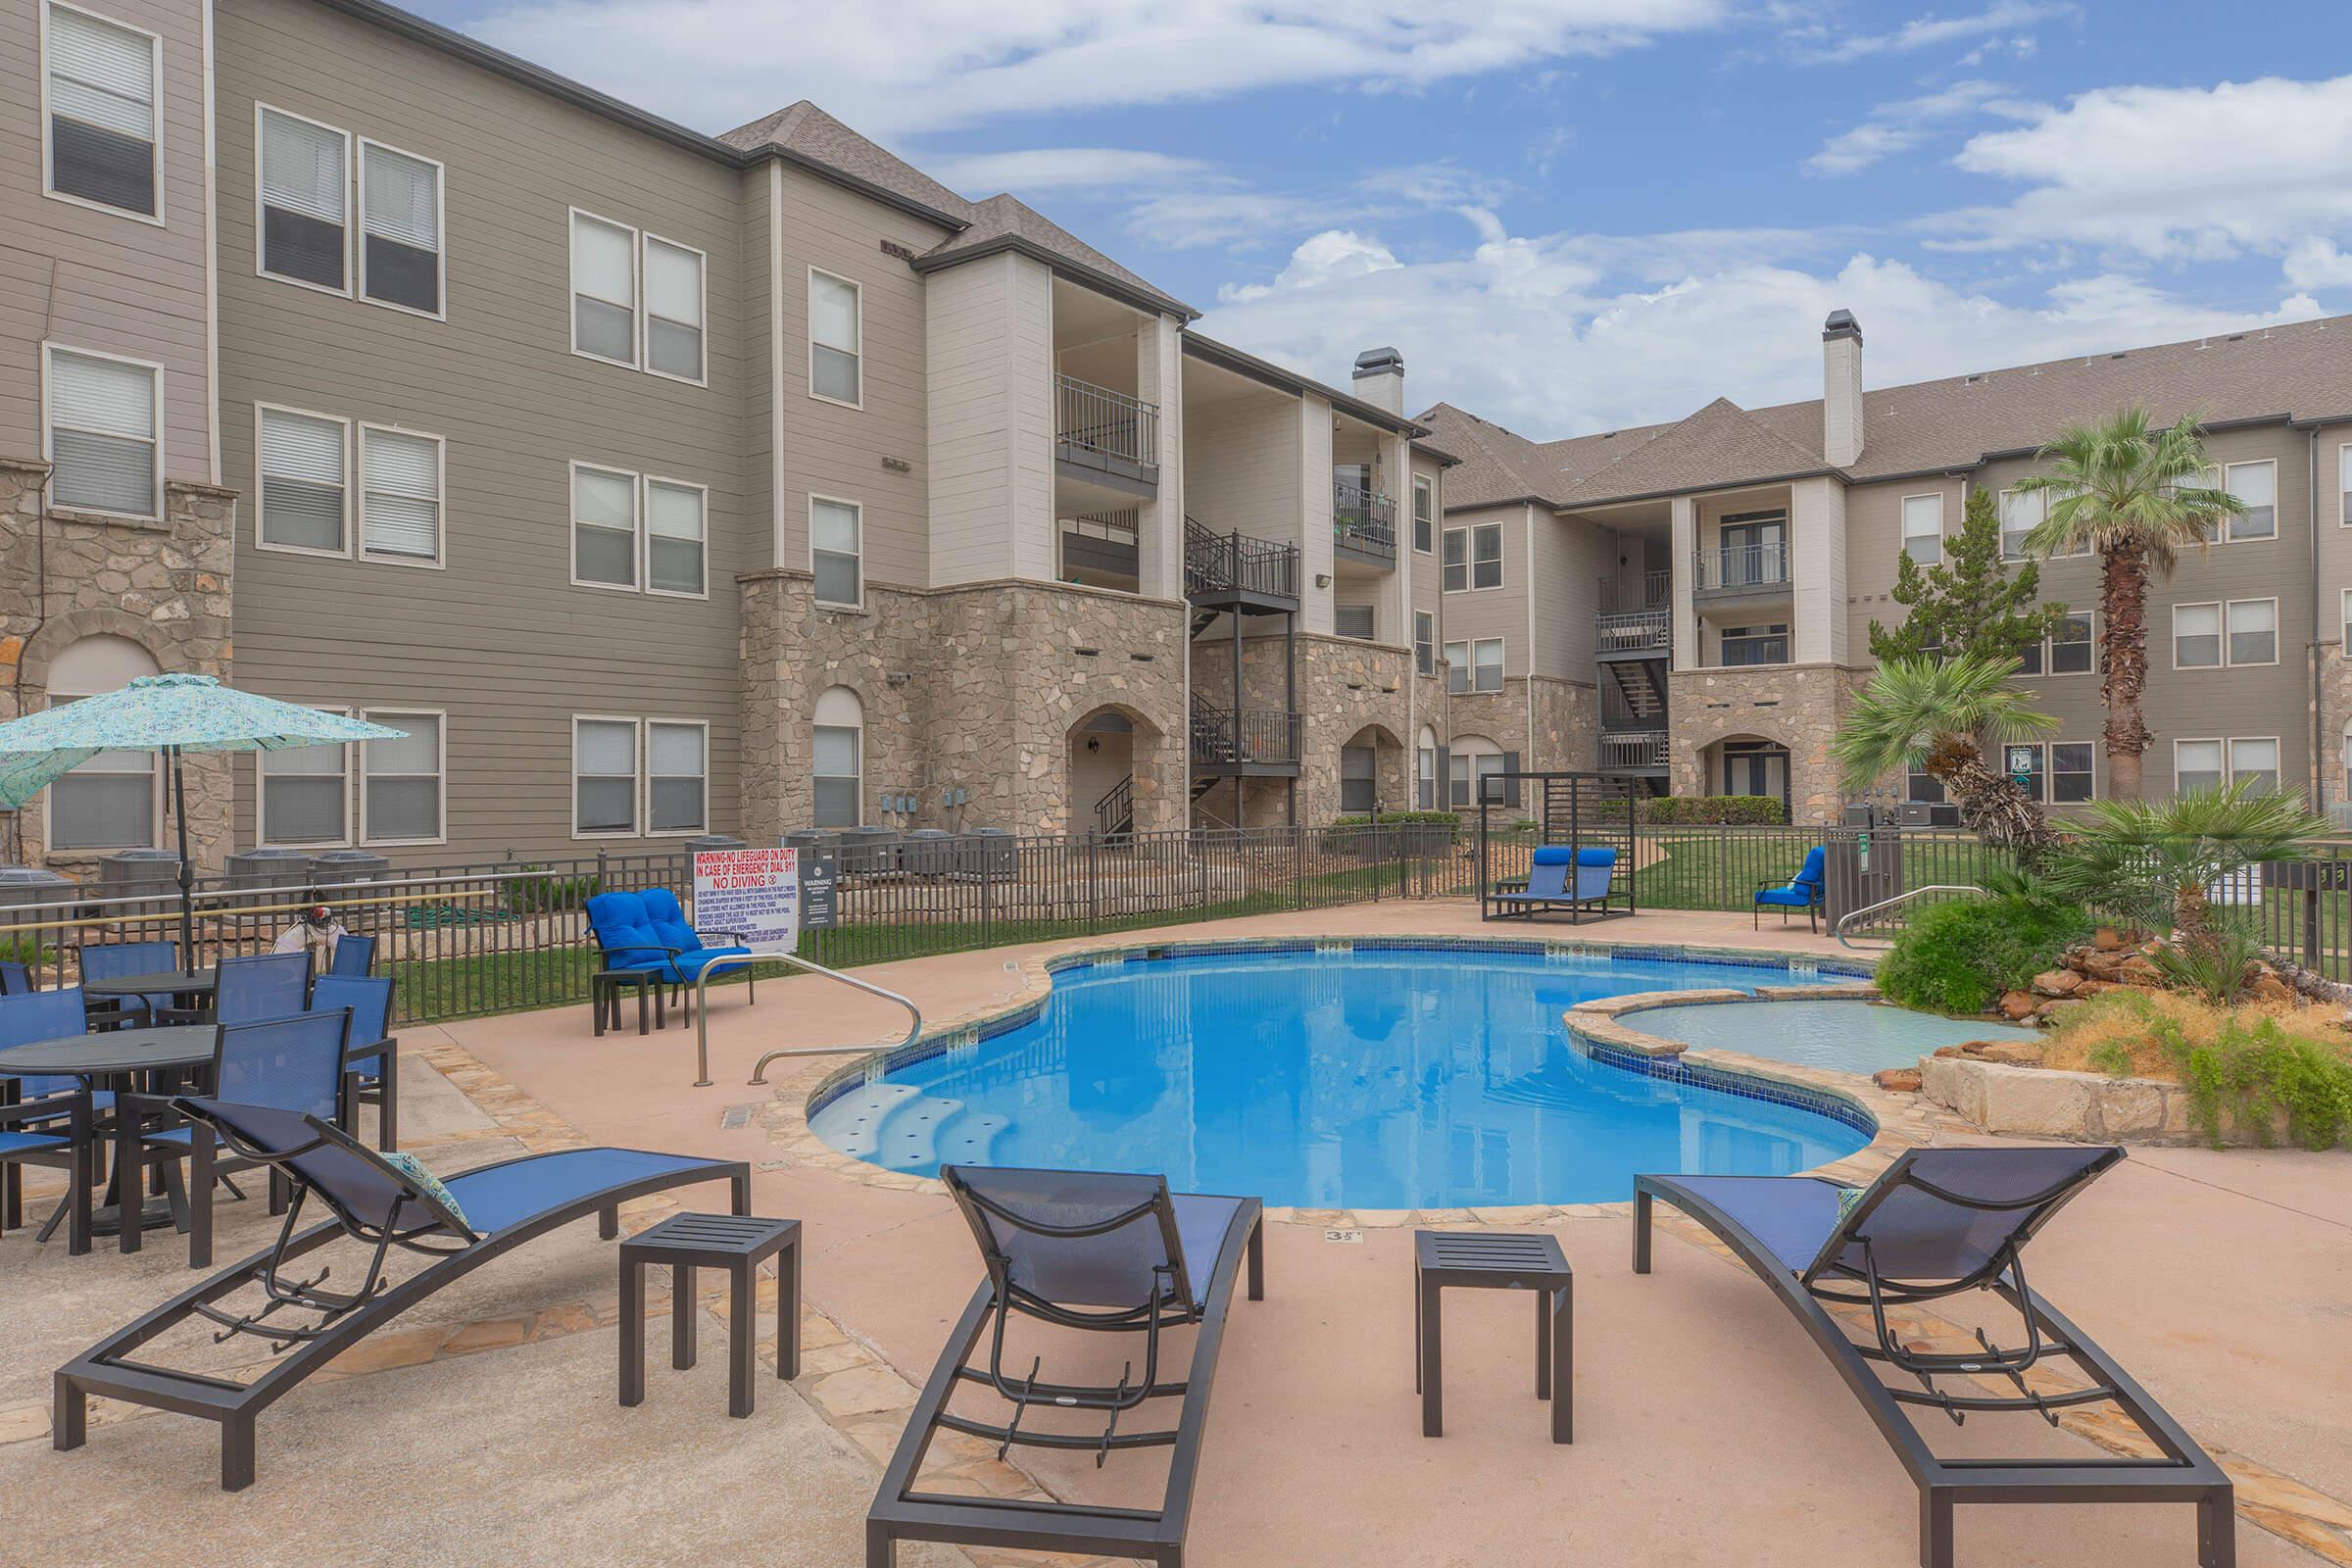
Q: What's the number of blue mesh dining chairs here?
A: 8